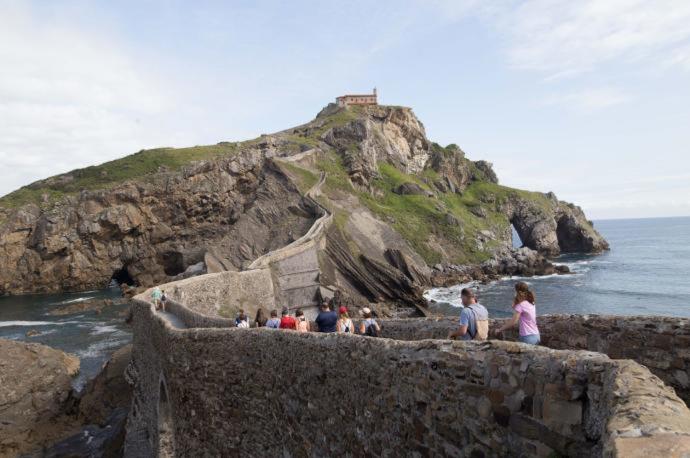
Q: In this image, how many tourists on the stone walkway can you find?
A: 12